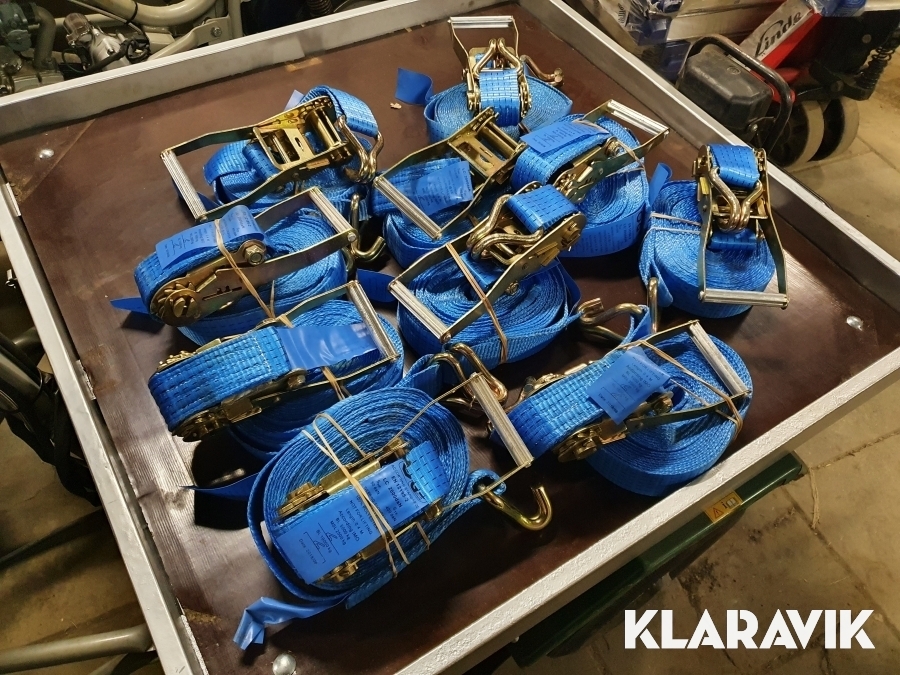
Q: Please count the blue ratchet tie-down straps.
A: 10